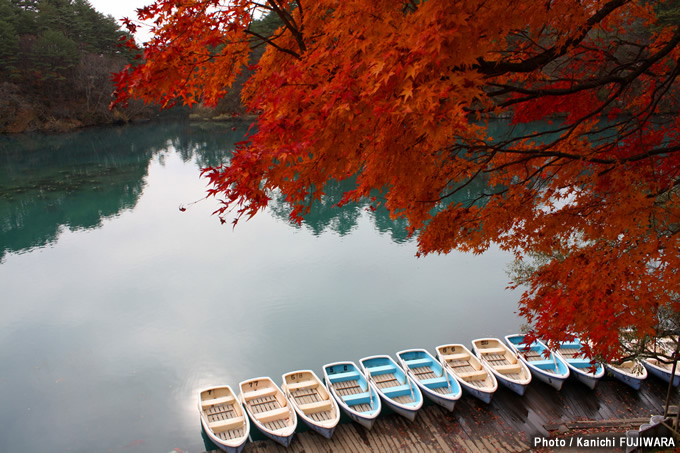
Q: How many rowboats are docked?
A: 12